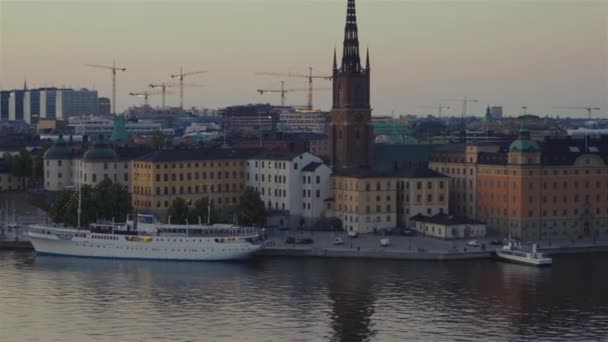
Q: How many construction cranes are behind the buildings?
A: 9